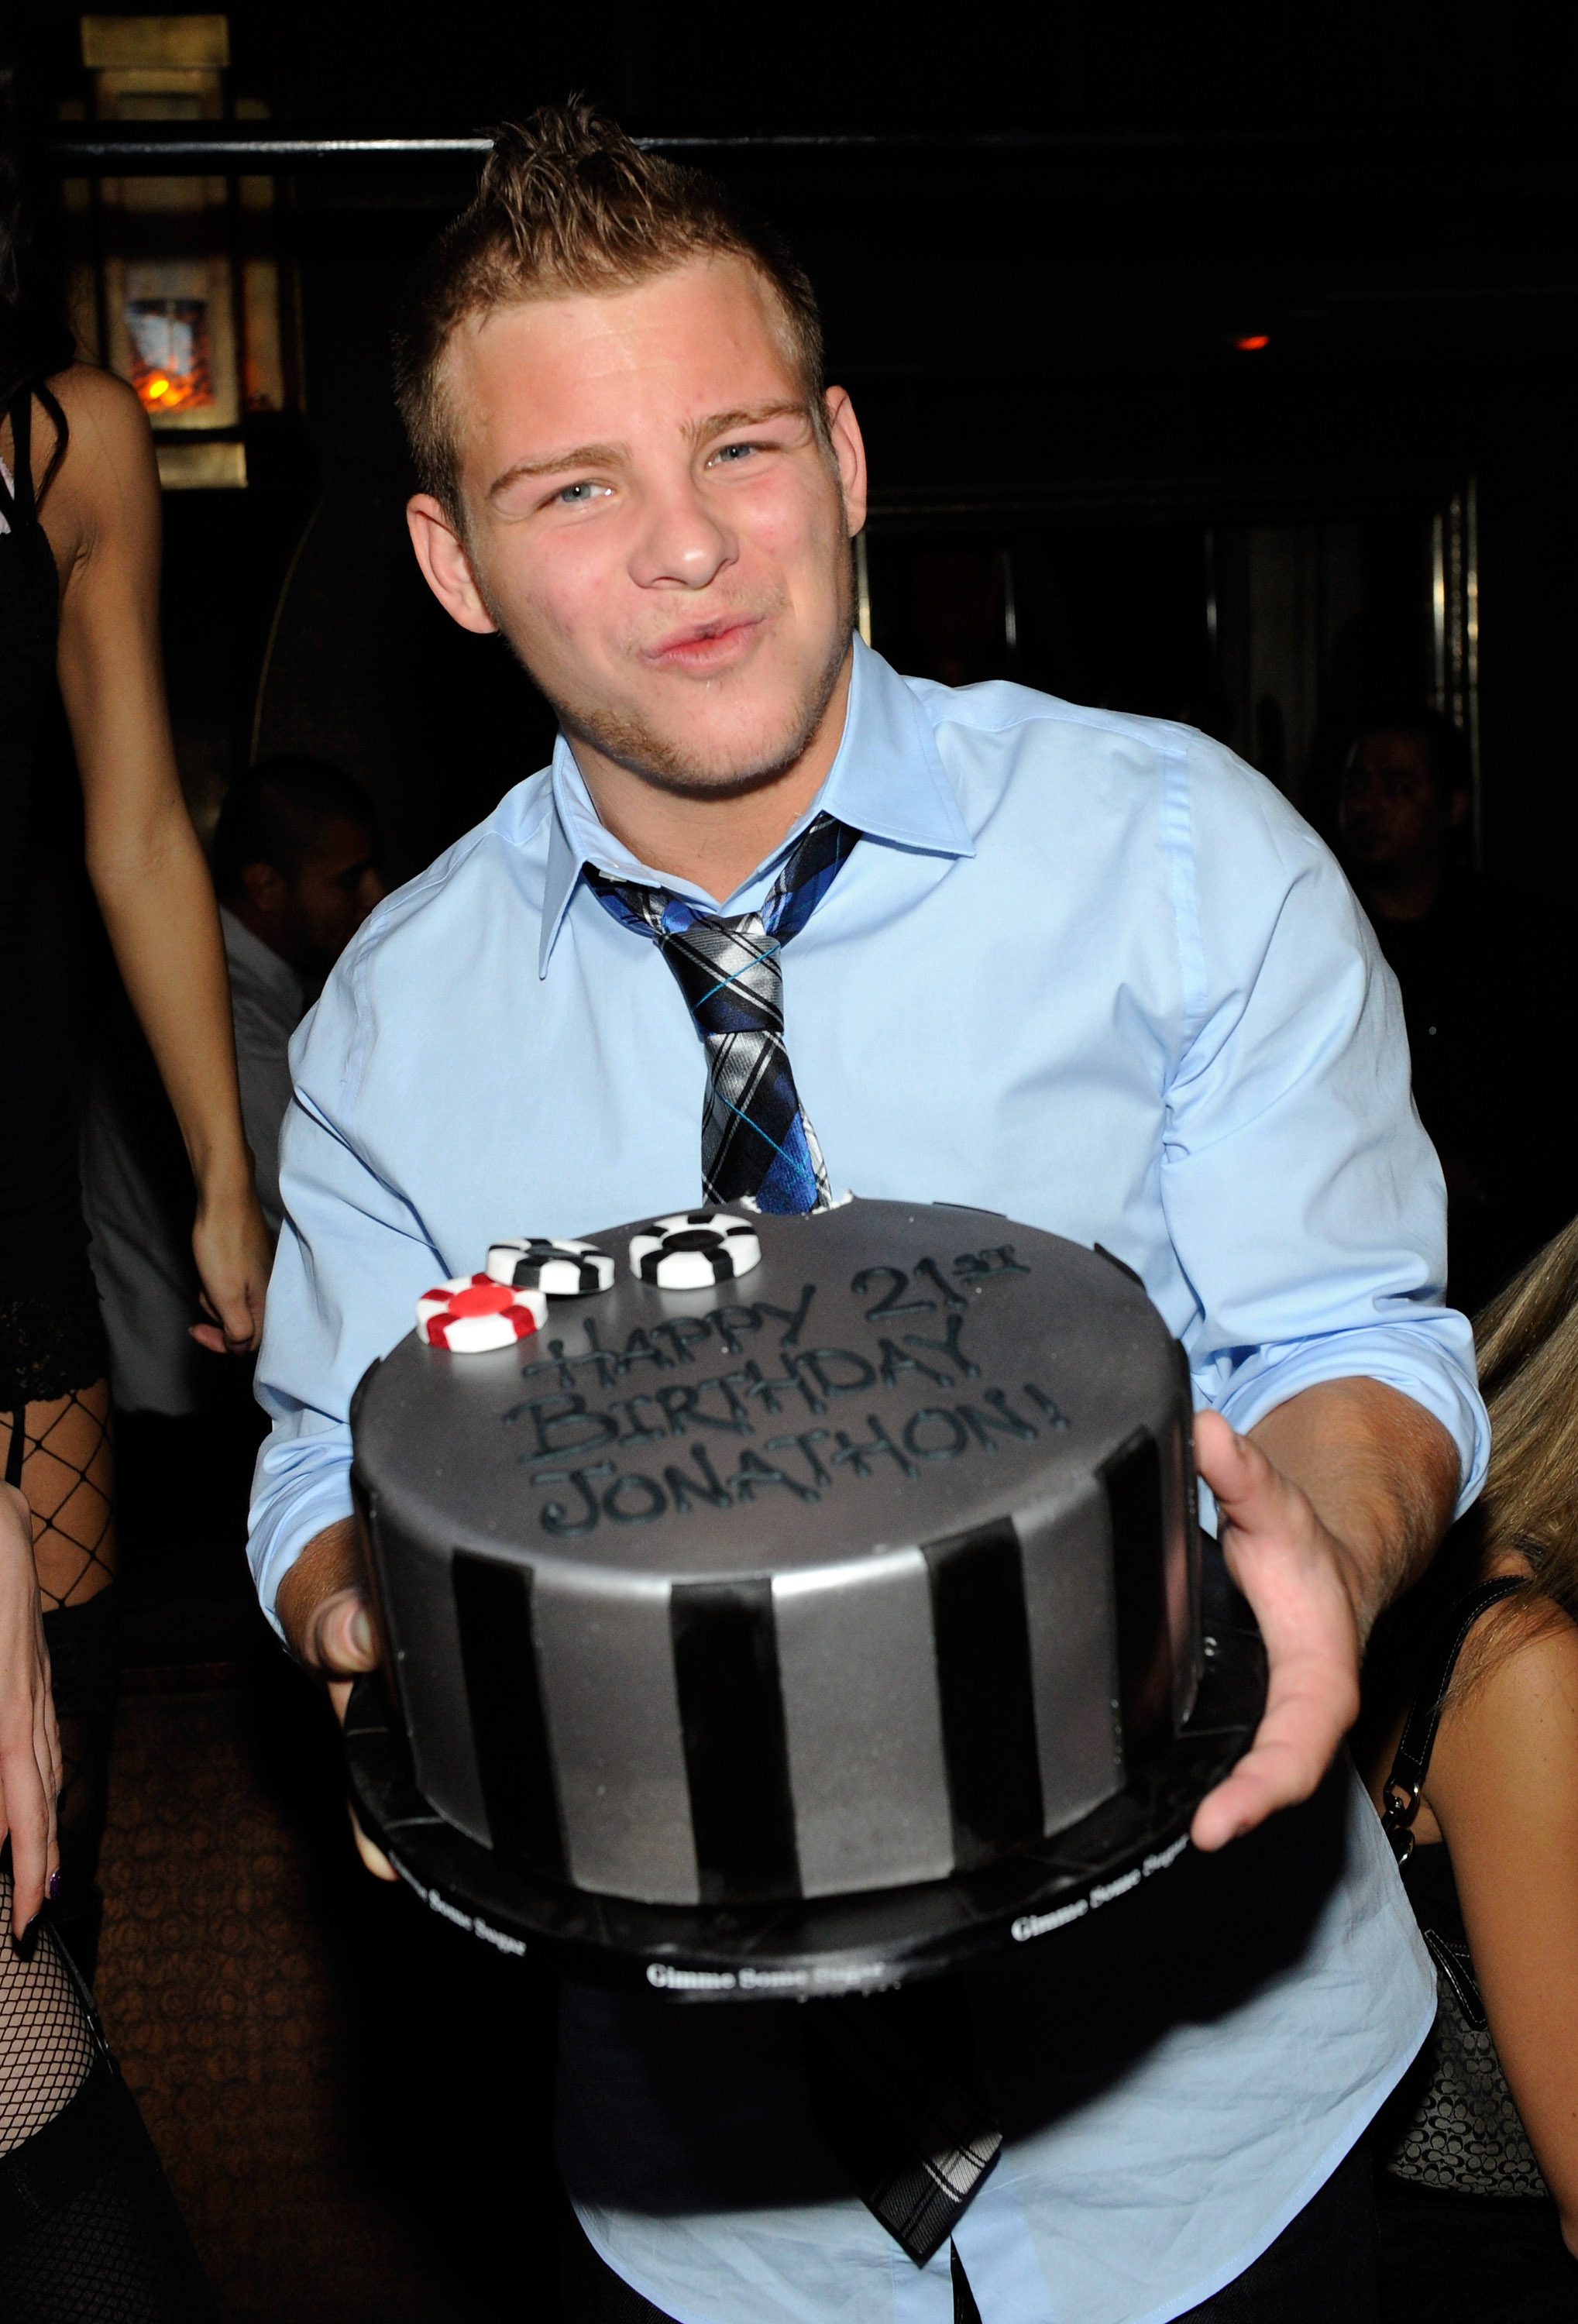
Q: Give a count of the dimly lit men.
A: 2